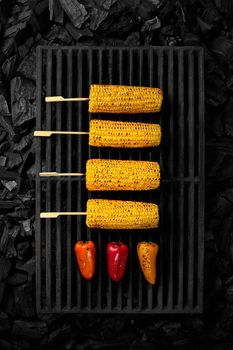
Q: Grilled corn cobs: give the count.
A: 4